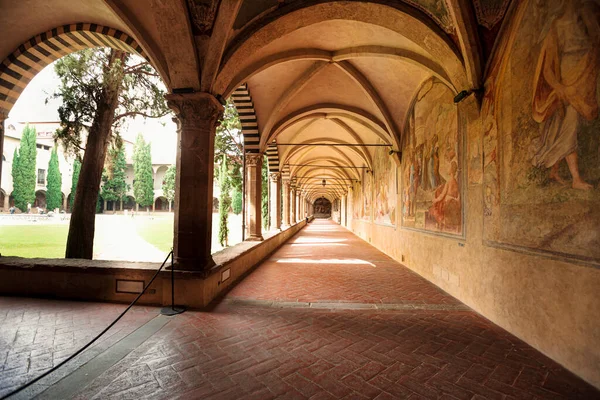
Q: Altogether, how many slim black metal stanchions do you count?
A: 1